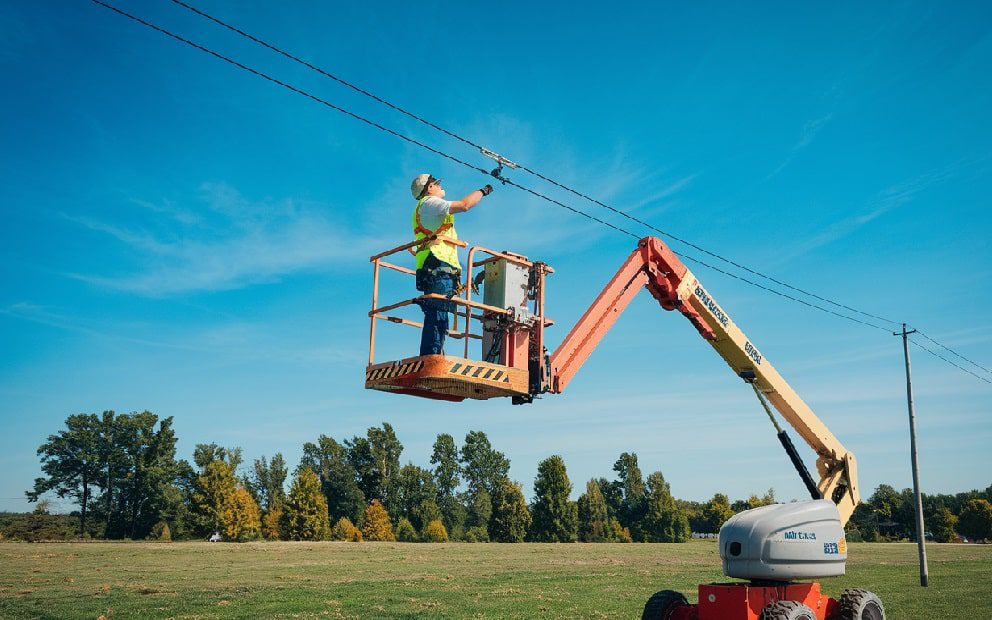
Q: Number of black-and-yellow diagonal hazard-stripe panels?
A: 2